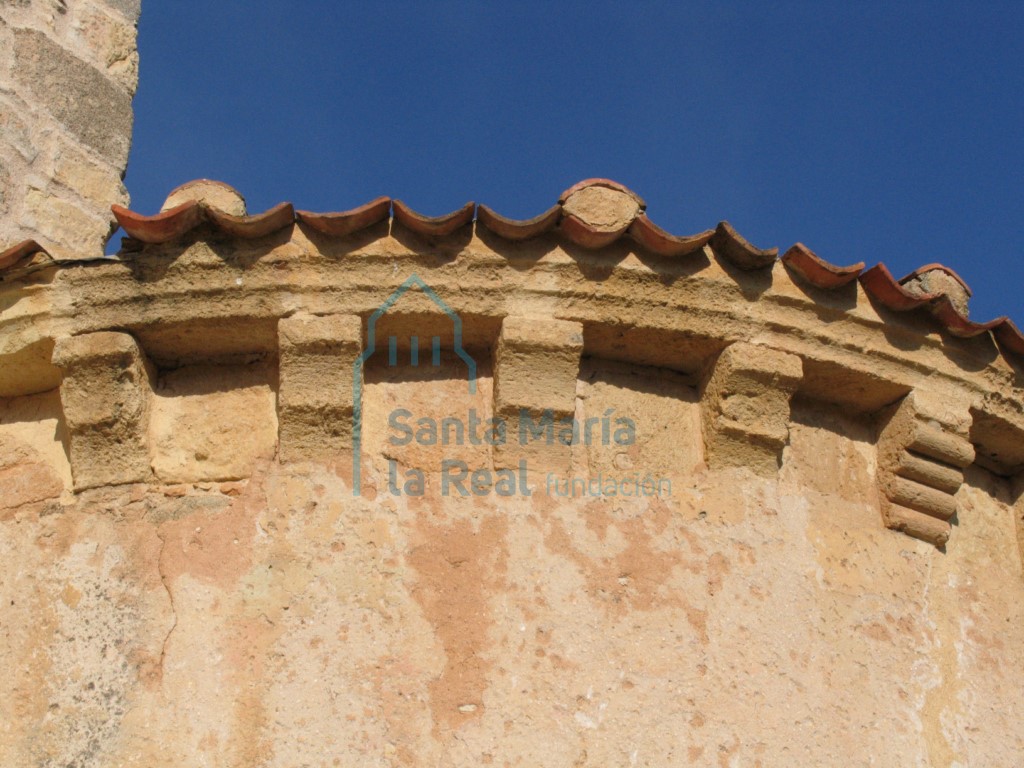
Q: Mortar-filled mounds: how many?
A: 3